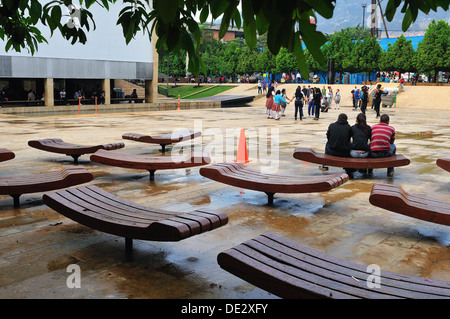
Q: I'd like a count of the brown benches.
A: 11